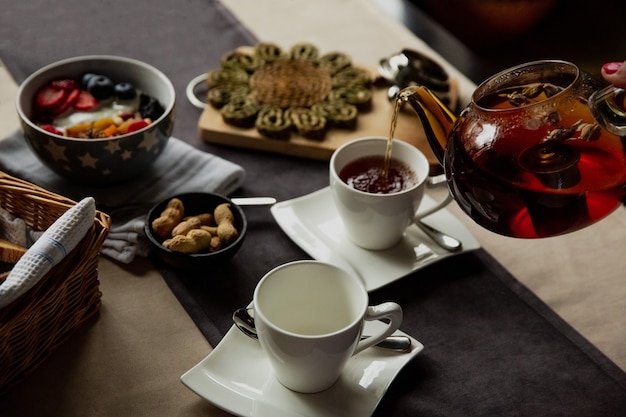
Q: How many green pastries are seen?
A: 12